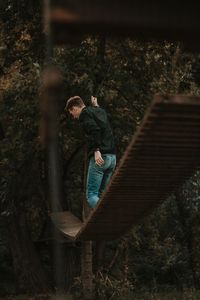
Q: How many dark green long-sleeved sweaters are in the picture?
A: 1